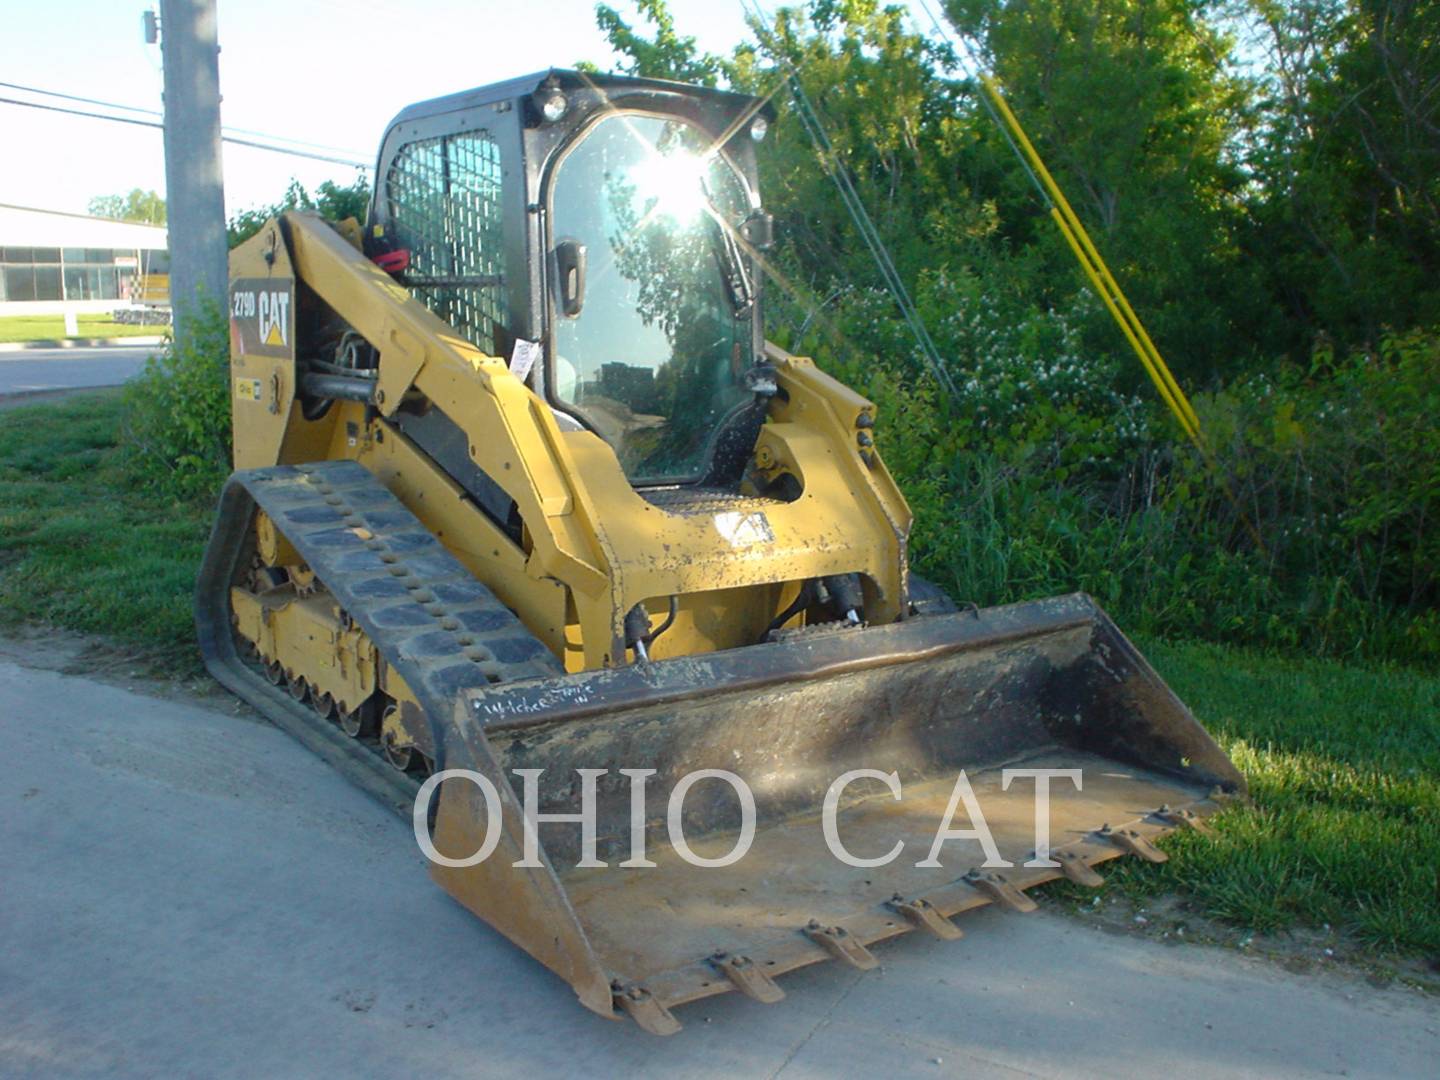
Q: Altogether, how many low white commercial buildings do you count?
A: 1